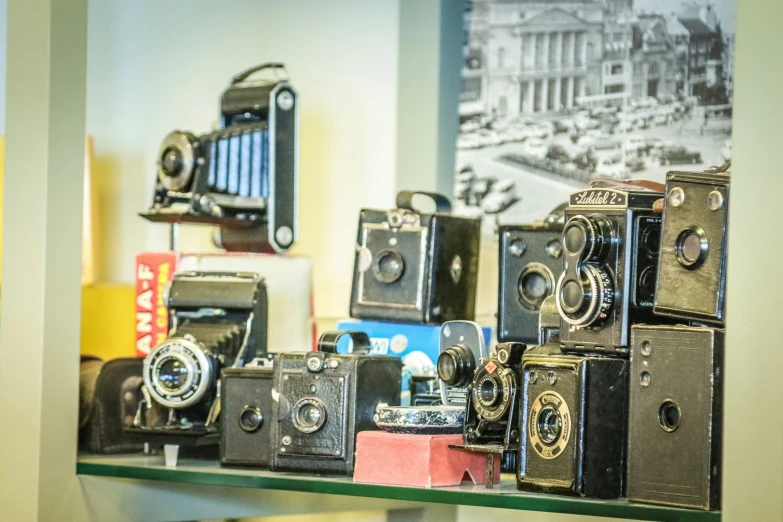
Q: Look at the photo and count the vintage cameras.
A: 12